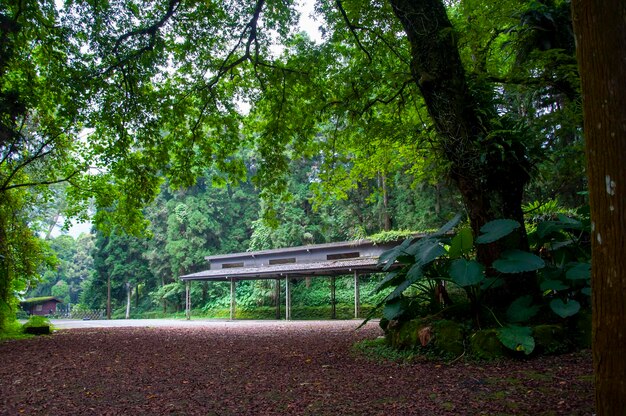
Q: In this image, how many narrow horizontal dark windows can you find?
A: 3